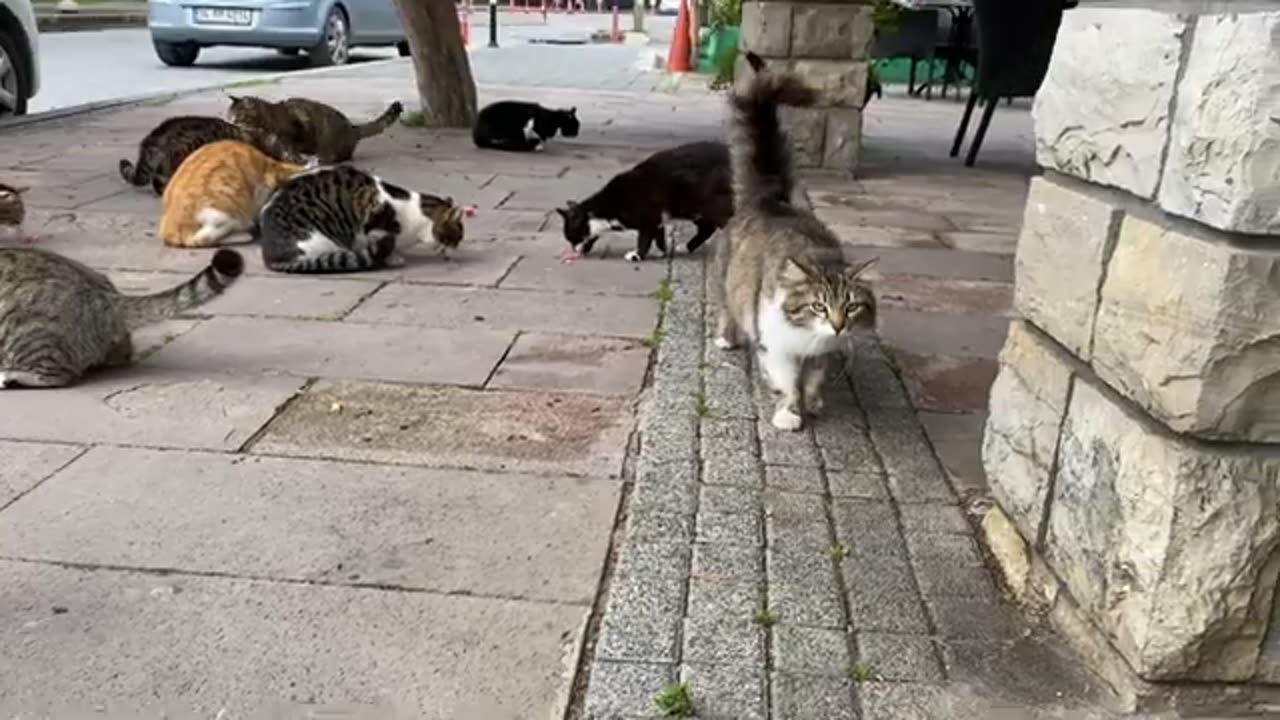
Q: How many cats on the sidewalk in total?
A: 9